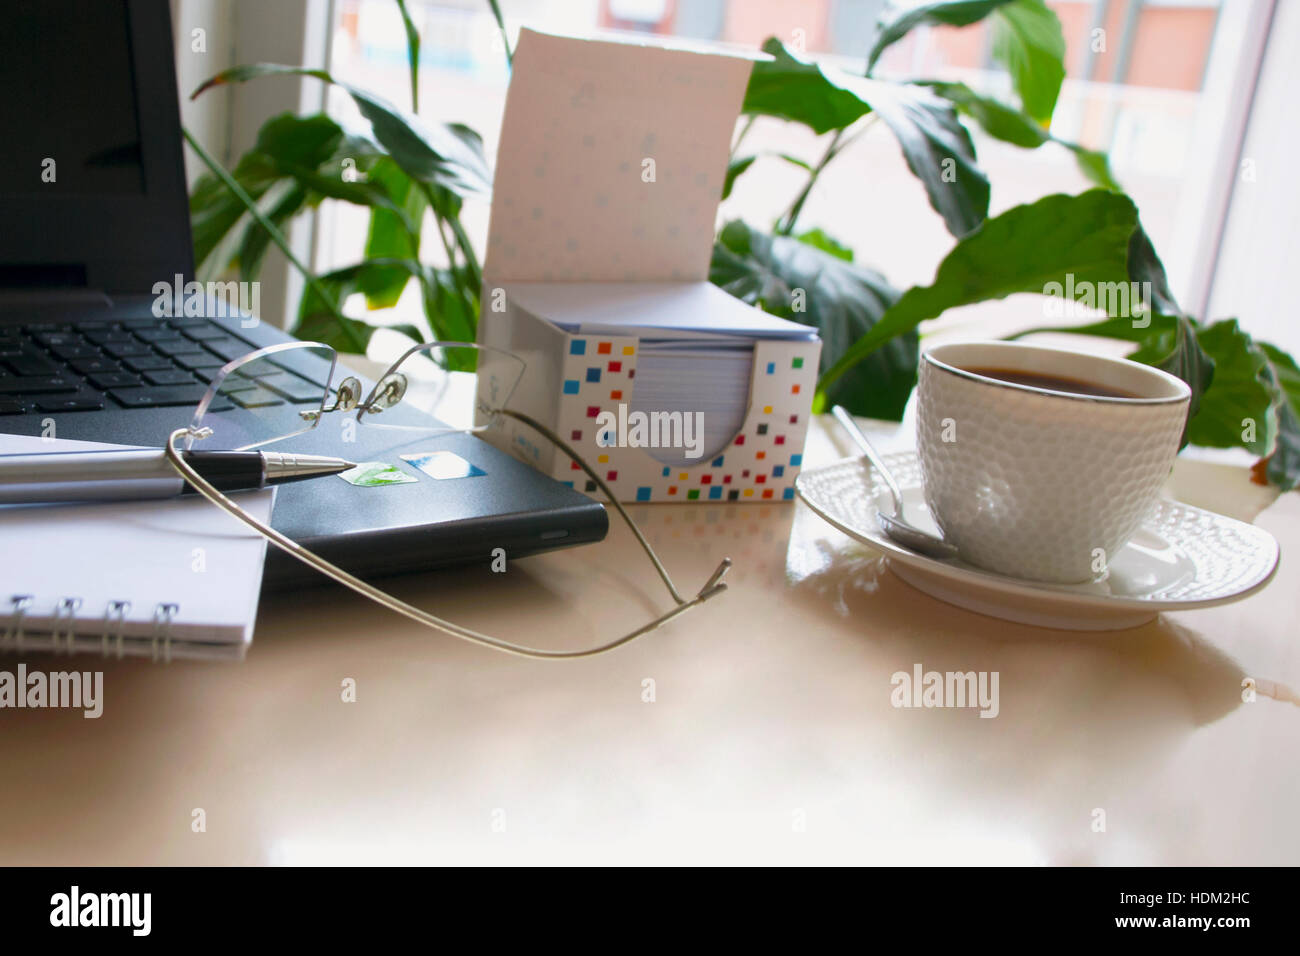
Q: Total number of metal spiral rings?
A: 4